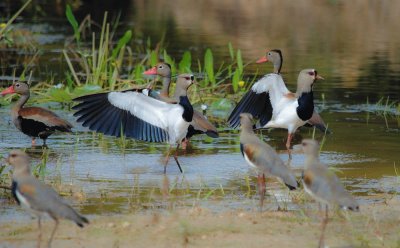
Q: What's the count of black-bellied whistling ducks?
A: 3